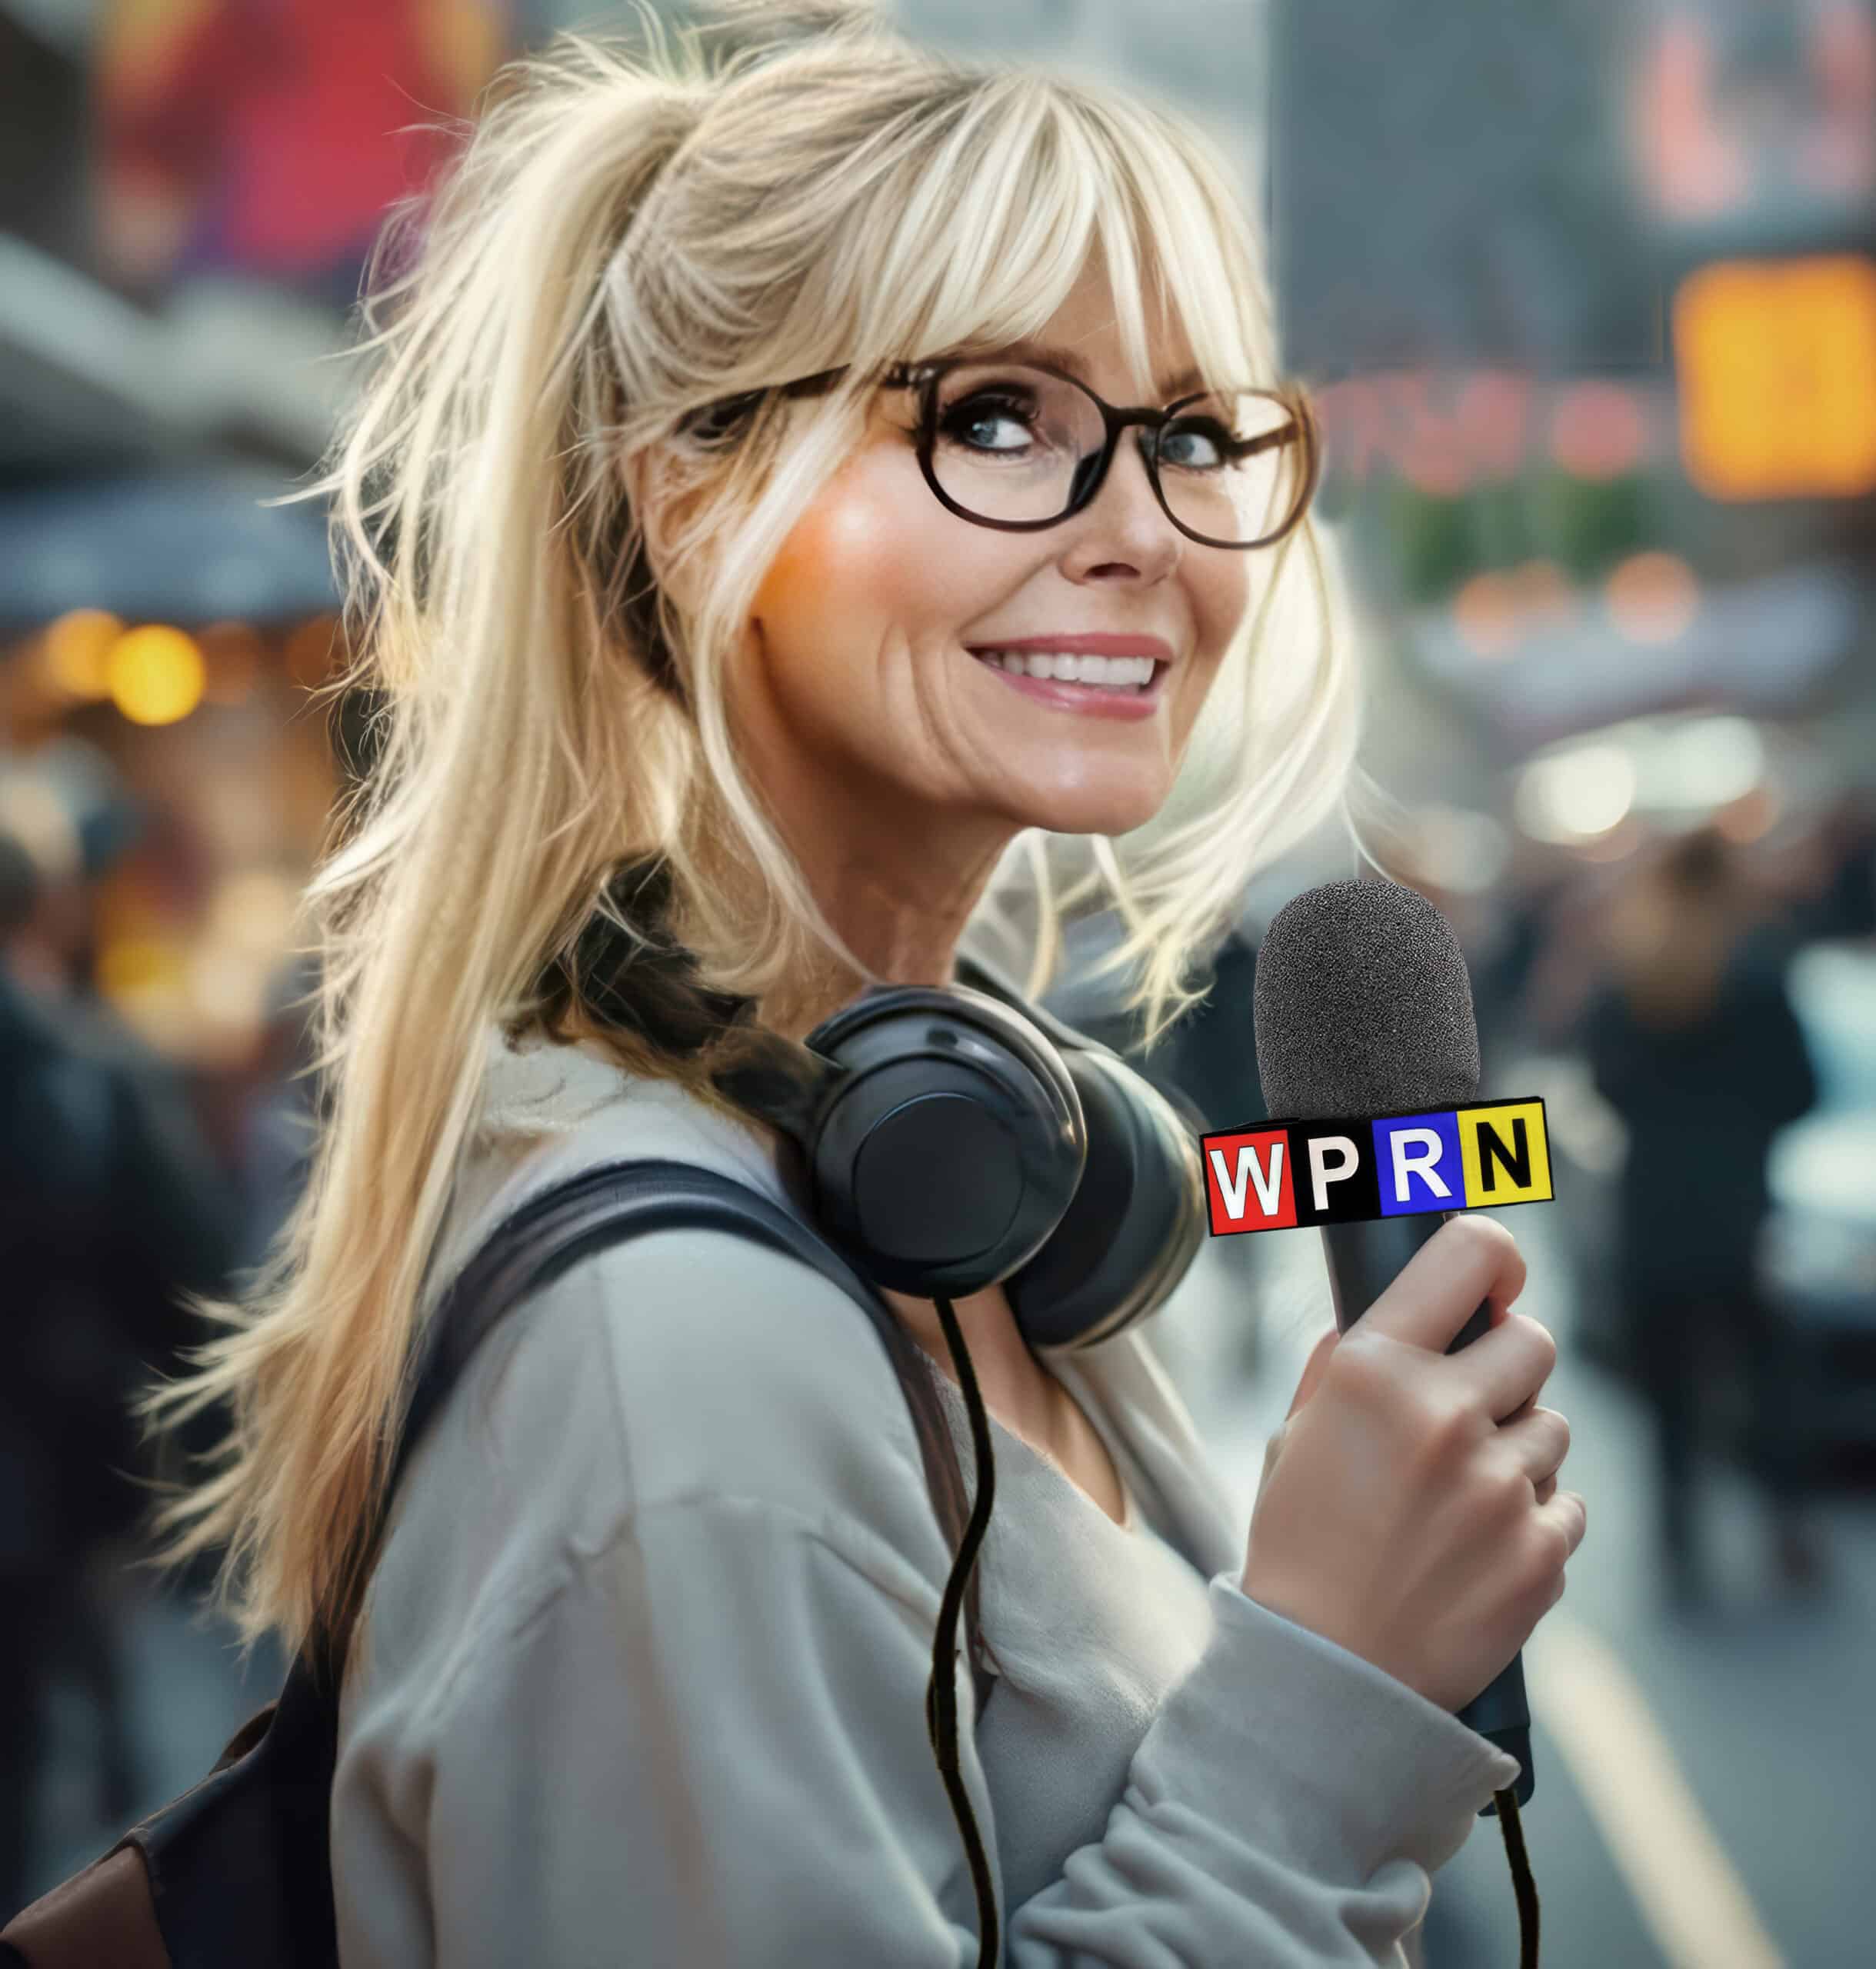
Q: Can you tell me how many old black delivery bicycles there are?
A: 0